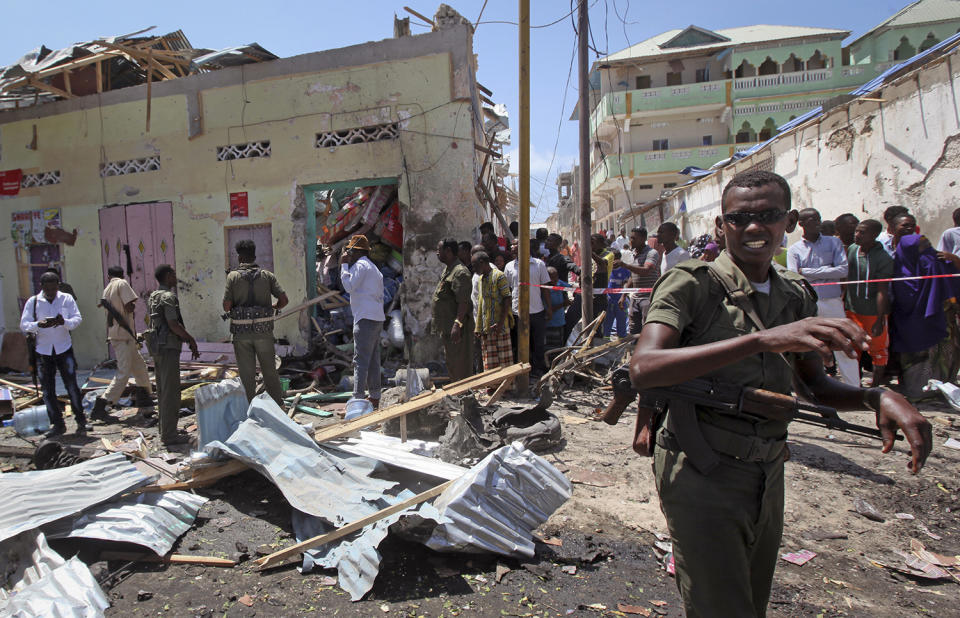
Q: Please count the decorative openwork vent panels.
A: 4